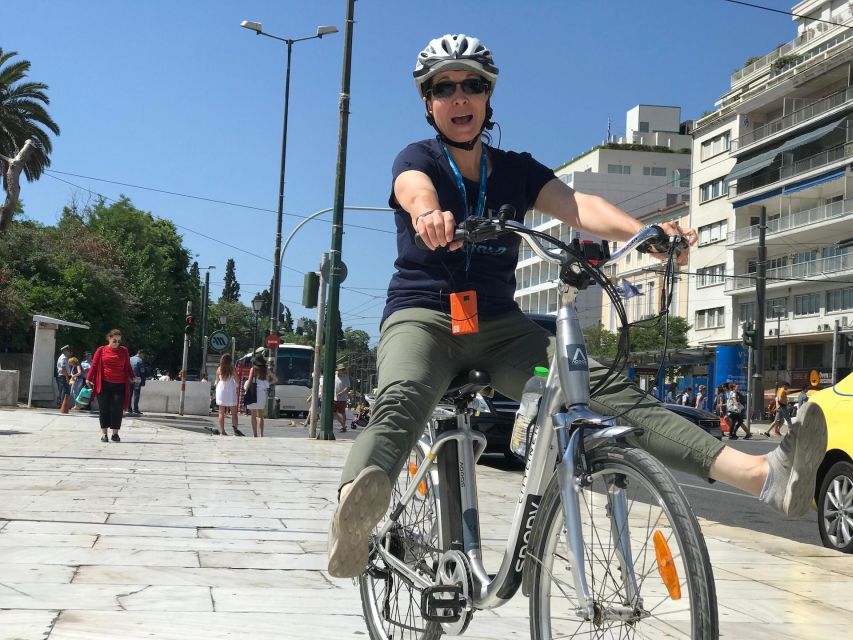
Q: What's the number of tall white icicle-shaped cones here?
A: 0